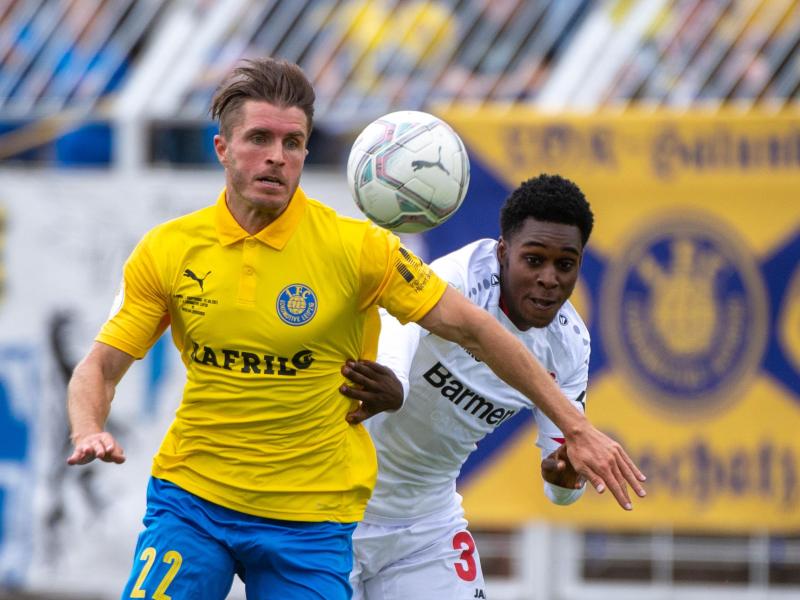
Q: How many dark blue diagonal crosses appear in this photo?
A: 1